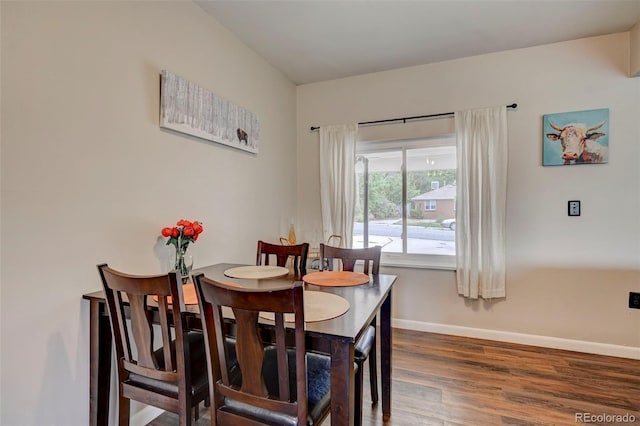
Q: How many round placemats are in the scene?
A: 4